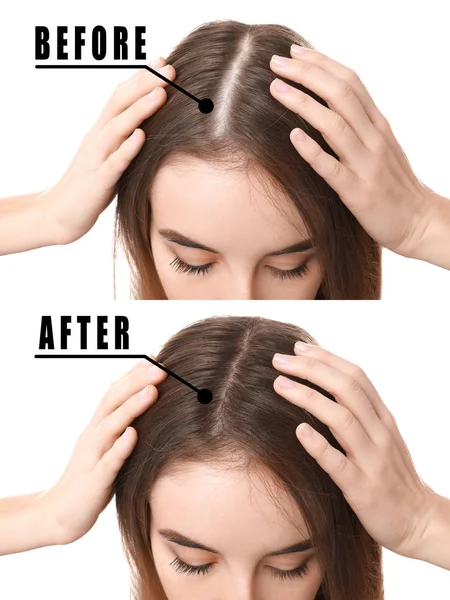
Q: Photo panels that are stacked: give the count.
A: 2